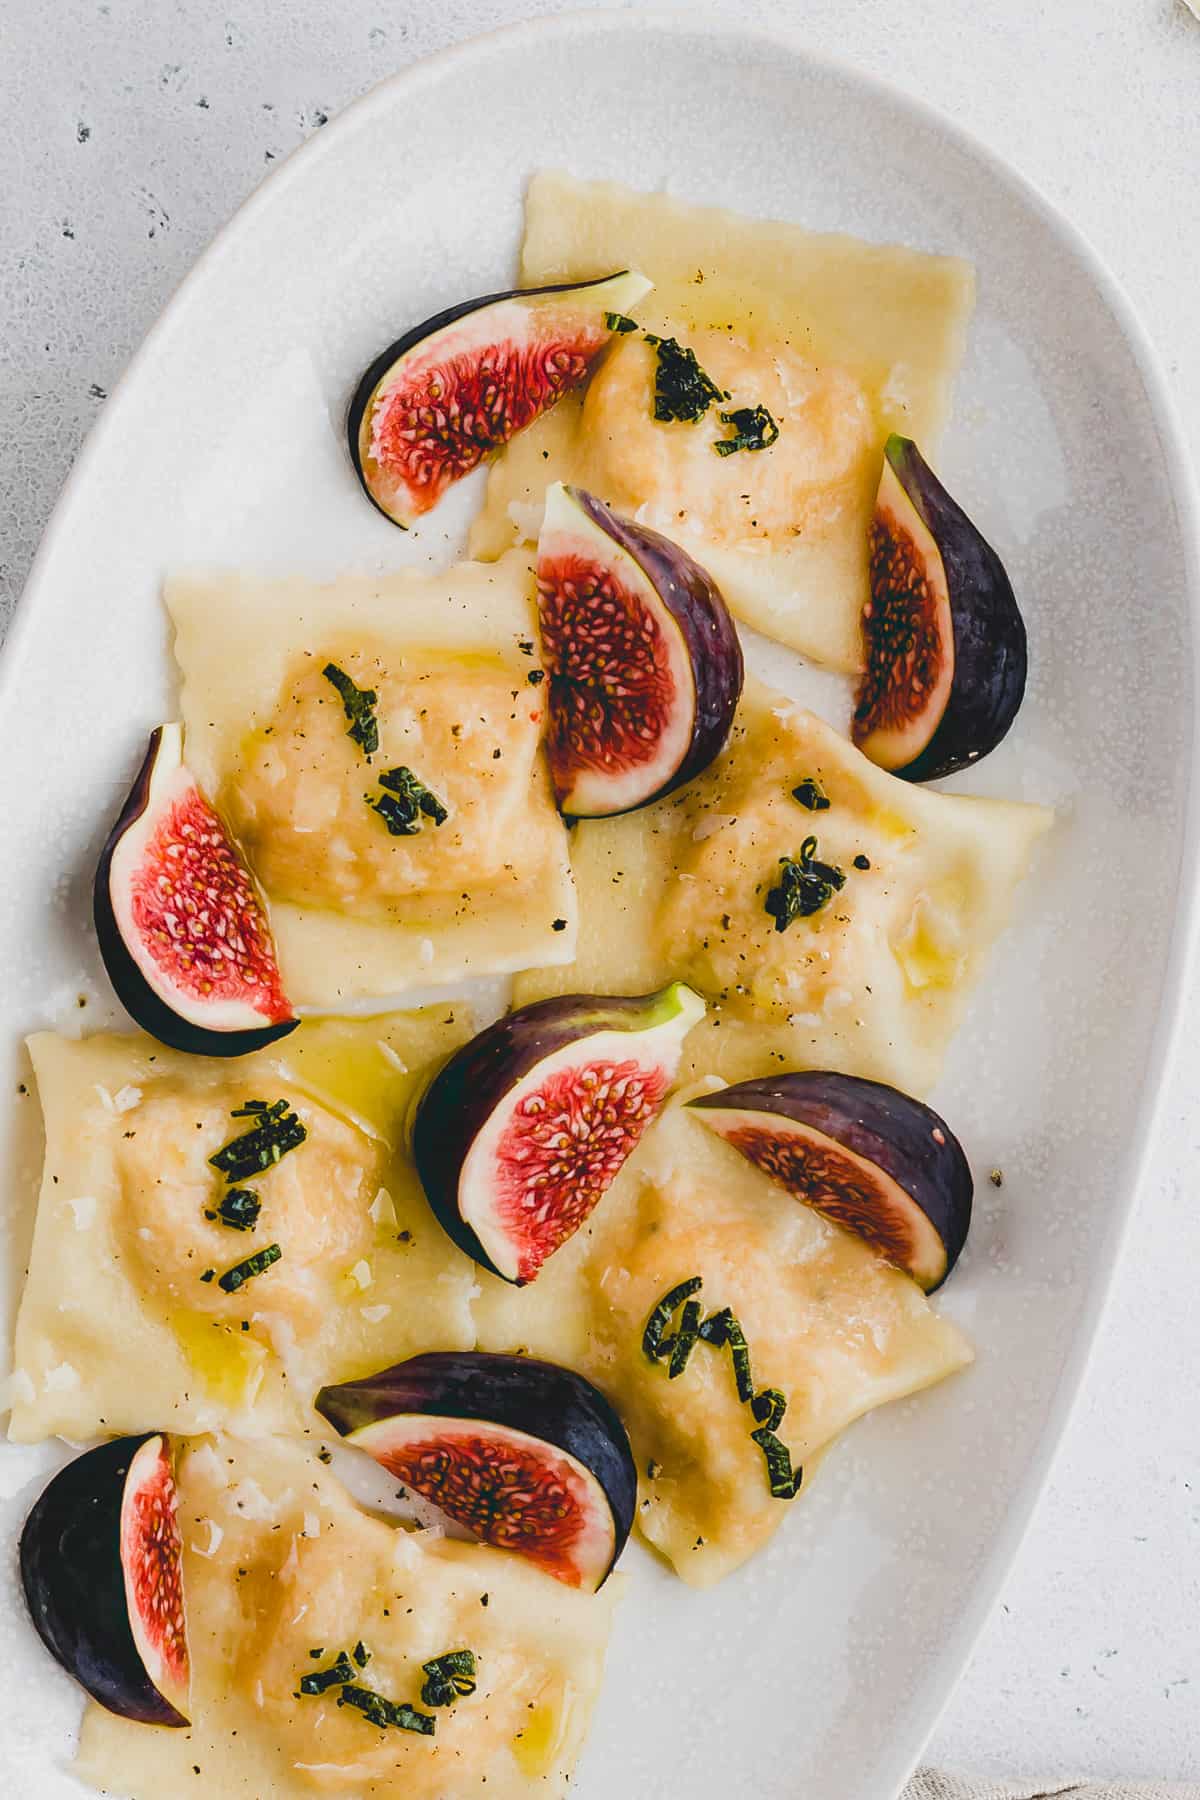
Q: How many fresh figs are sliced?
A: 8